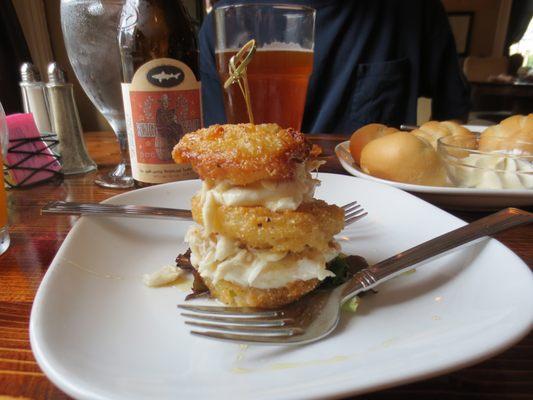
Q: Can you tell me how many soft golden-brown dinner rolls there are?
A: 4